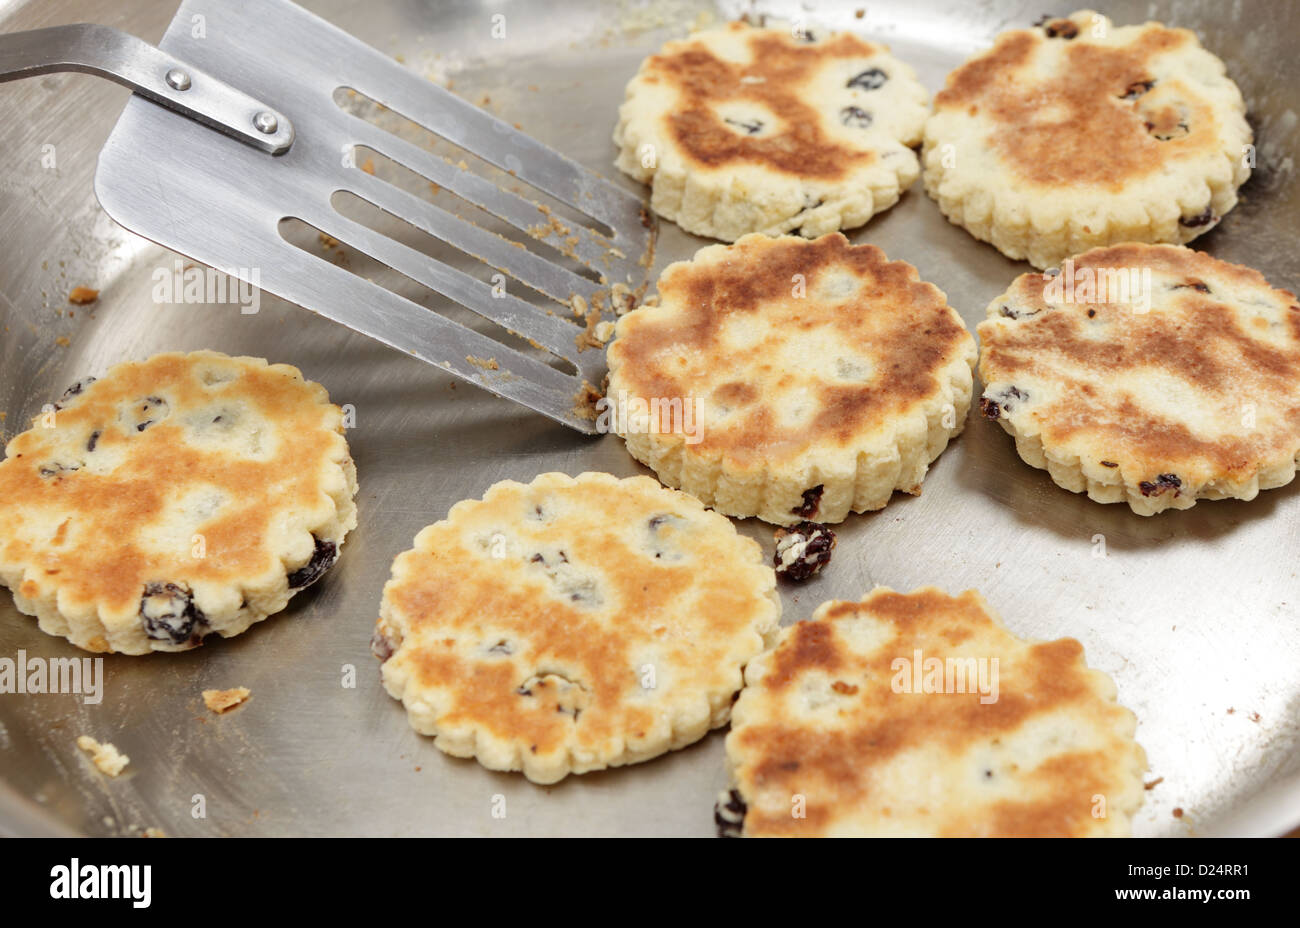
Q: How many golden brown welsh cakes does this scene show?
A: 7